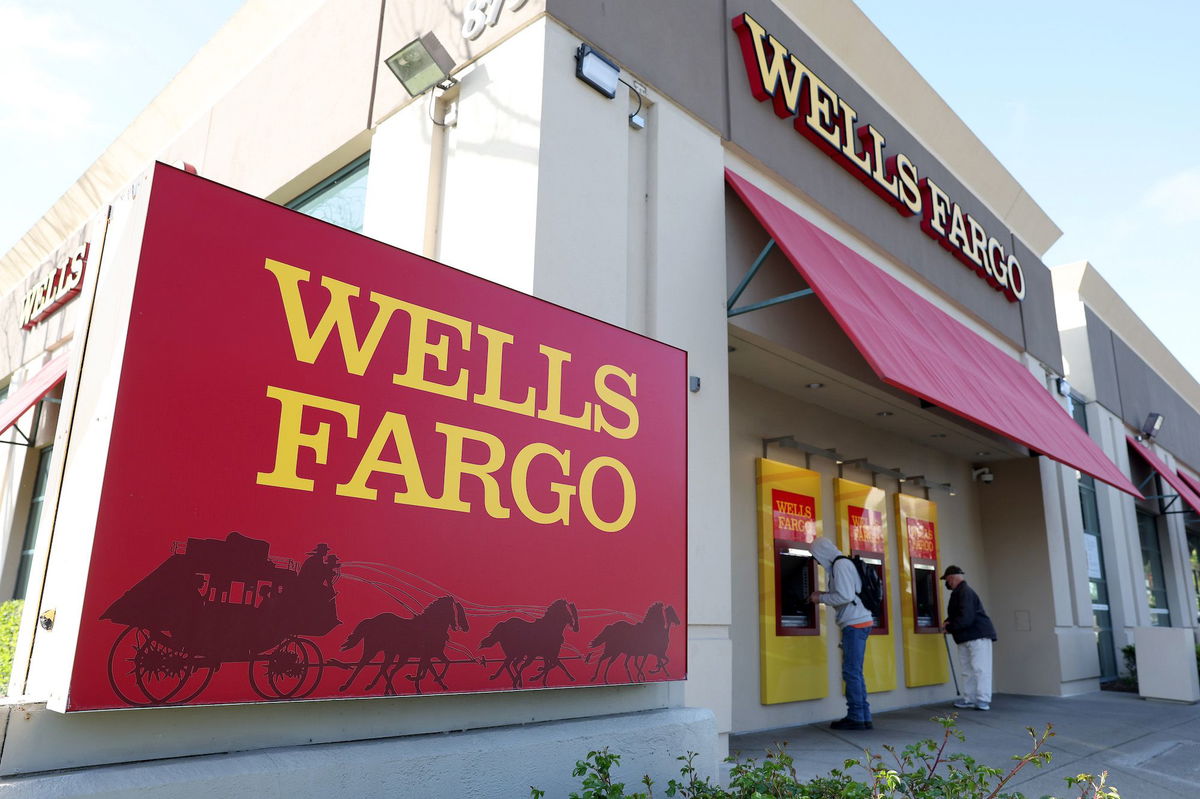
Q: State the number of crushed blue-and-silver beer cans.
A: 0